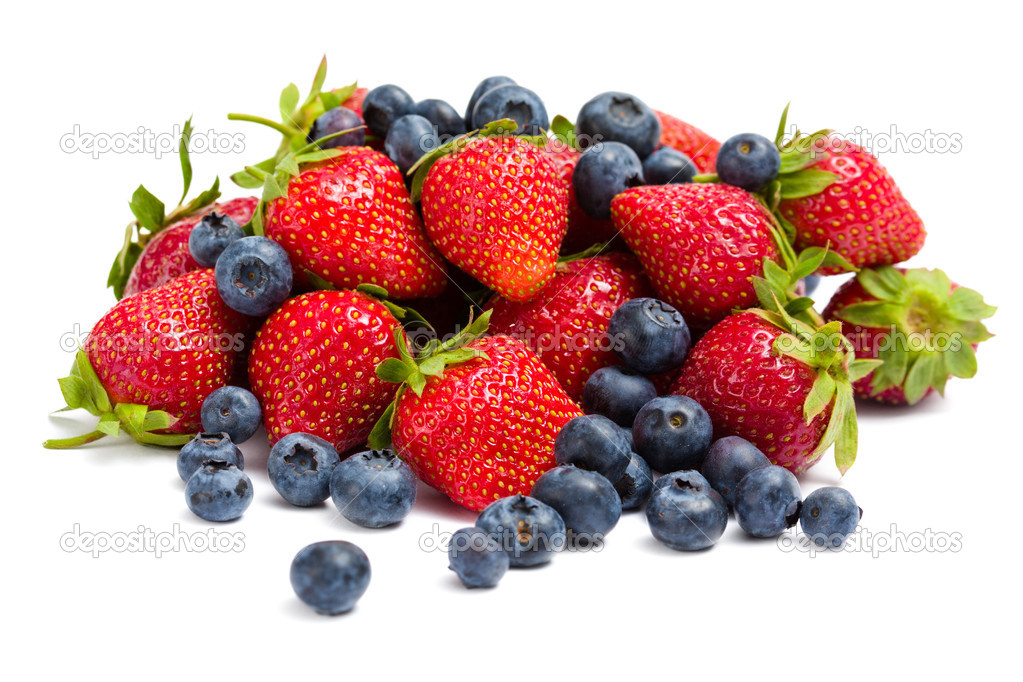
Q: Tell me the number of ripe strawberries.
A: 14